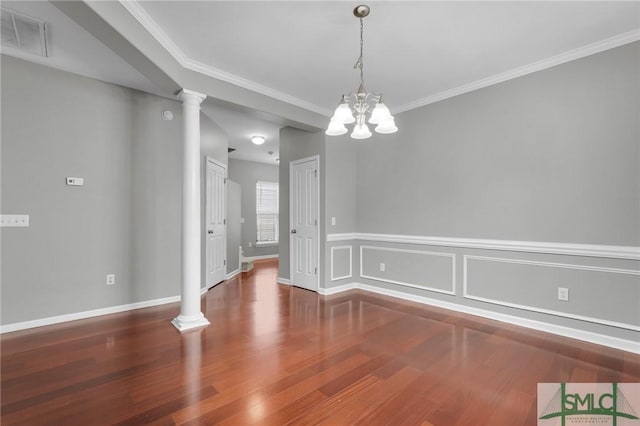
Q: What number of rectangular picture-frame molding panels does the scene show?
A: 3